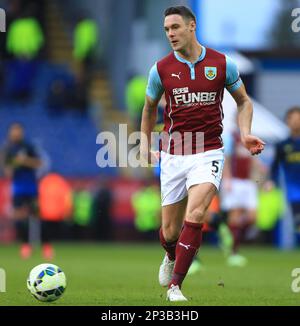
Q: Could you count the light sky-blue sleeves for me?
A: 2